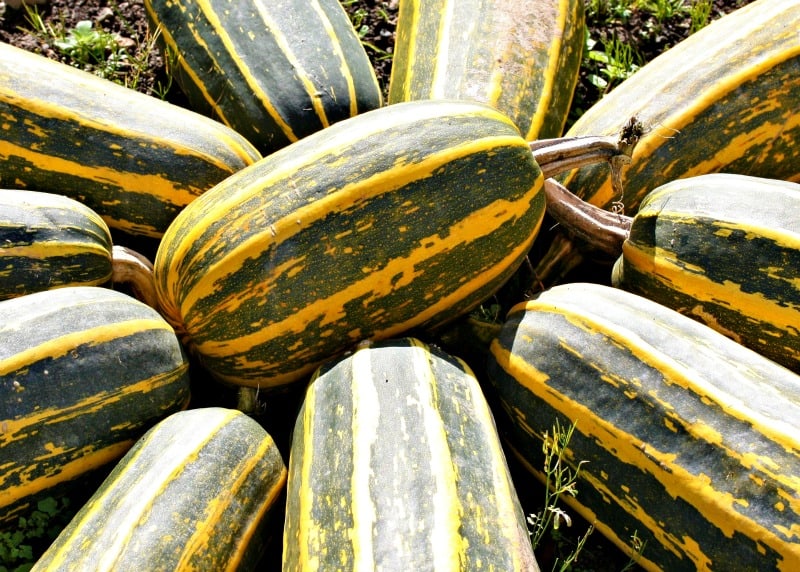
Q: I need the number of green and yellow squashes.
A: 11